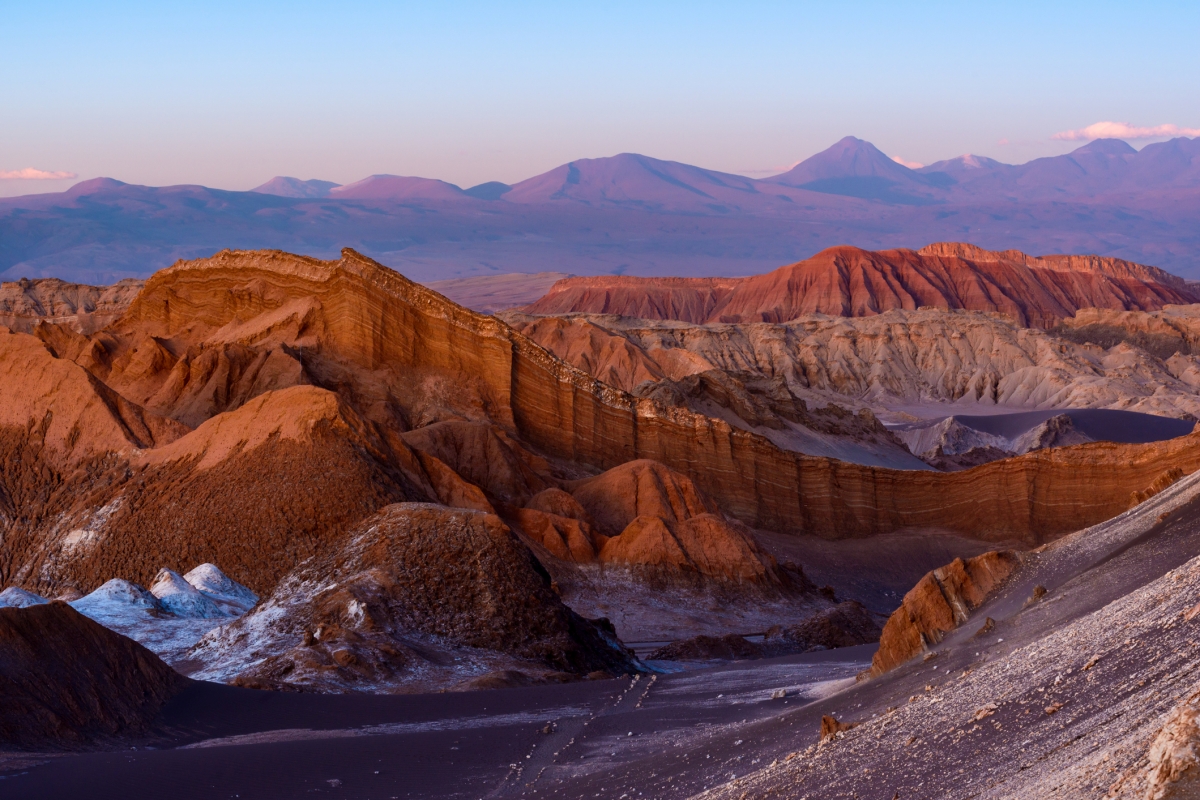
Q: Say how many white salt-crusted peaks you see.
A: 4